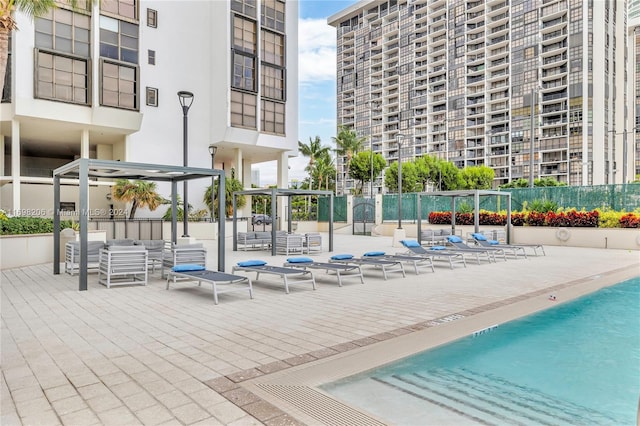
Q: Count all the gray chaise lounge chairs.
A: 10